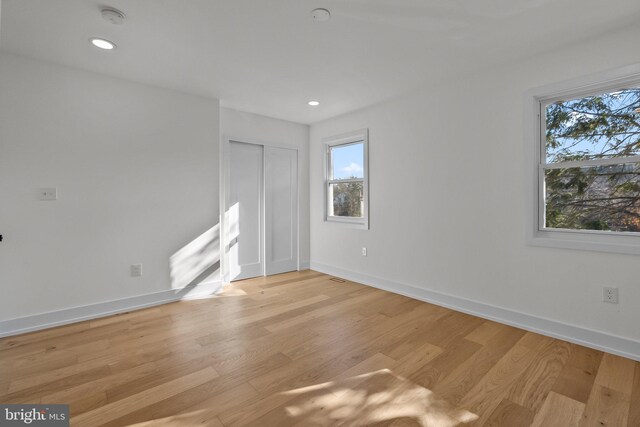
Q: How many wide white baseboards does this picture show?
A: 2